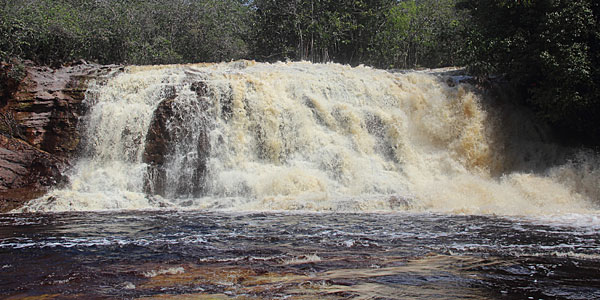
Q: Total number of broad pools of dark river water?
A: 1